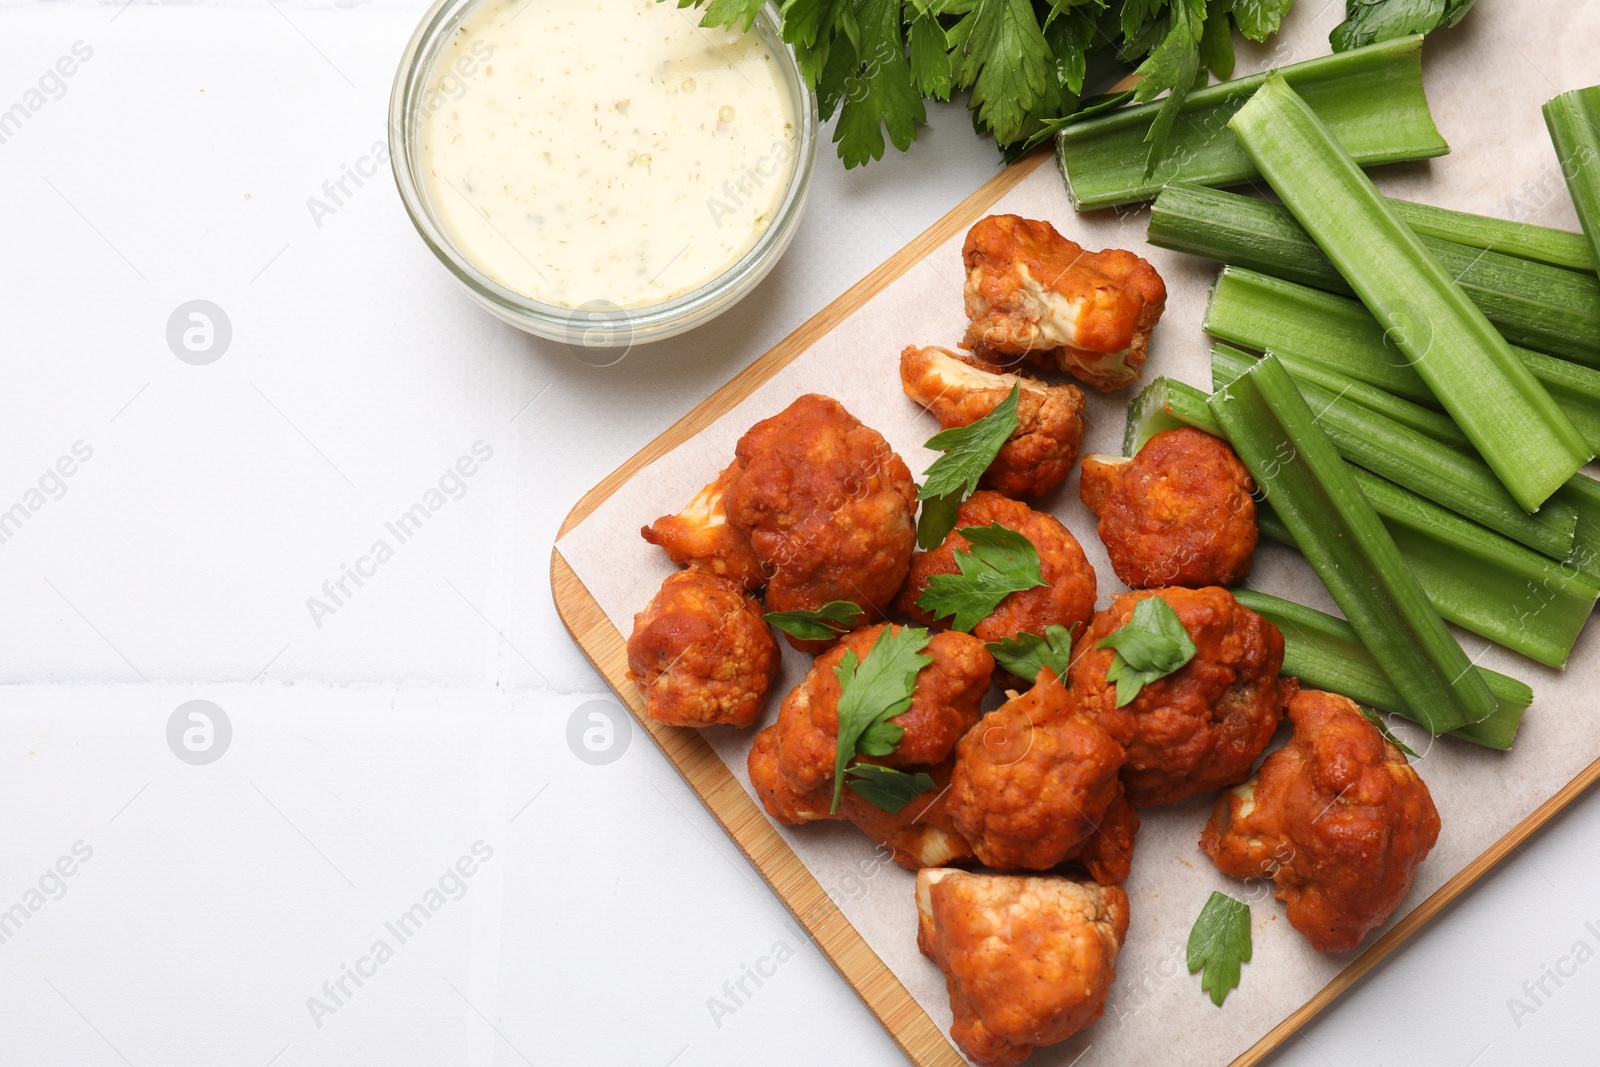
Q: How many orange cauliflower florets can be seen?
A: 11